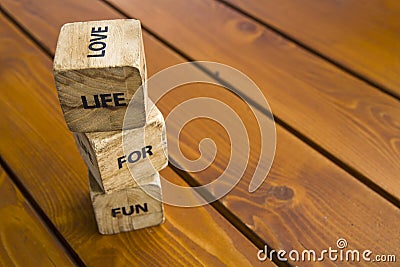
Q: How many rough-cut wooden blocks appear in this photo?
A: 3